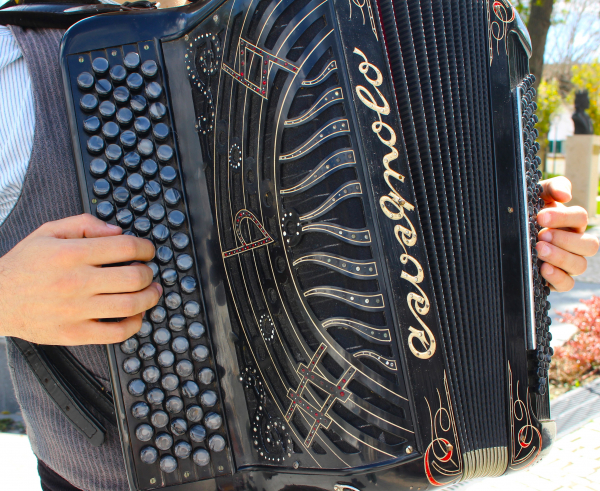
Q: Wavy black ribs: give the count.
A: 10